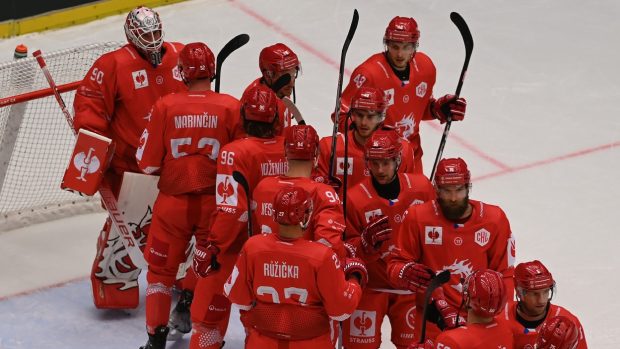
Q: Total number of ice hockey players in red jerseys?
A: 13